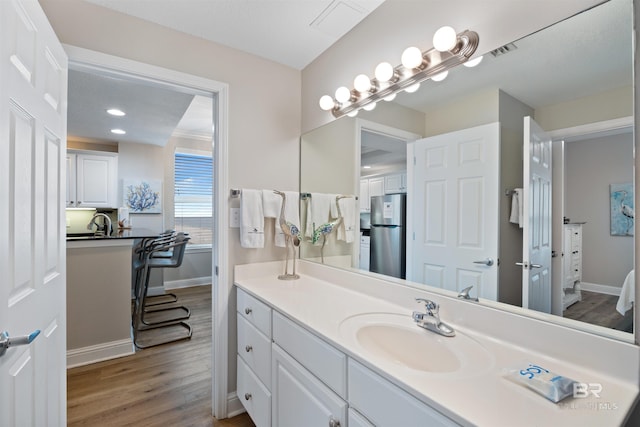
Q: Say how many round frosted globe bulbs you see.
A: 6